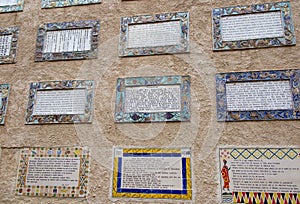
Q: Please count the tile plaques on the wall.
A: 13